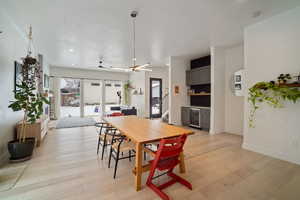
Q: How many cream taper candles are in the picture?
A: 0